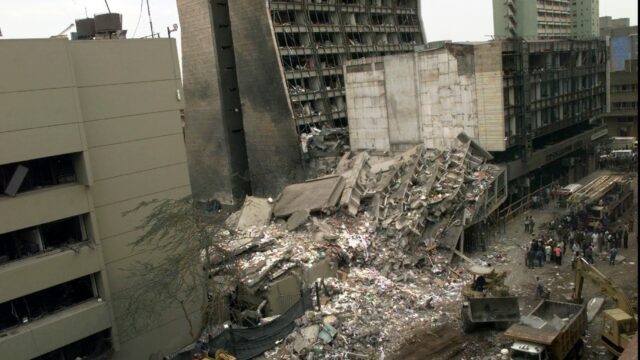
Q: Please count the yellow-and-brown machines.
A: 3